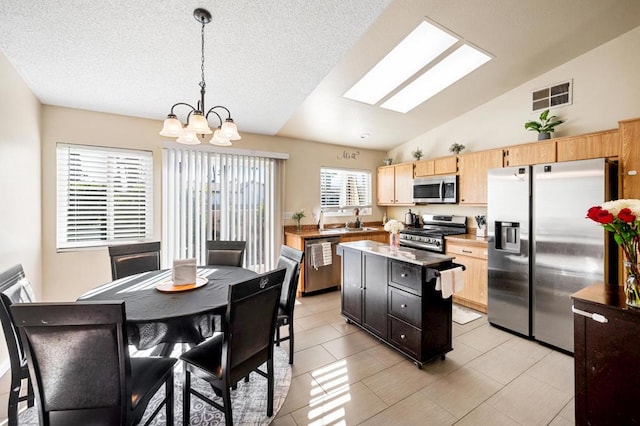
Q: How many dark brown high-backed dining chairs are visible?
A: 6